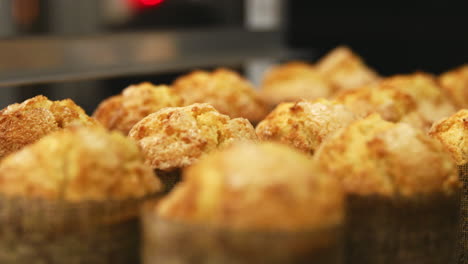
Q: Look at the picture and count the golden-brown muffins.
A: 14